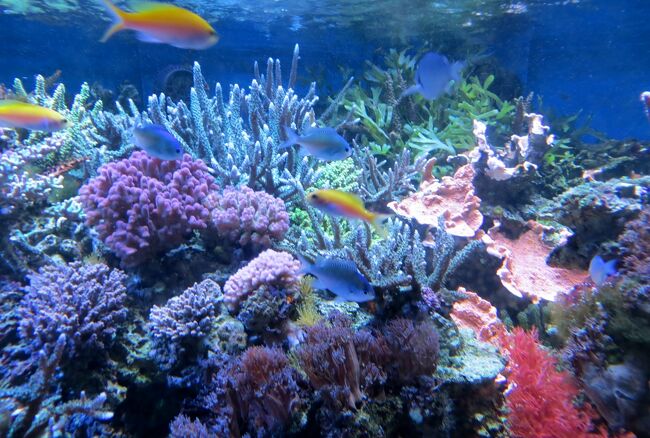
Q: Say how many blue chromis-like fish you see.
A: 5